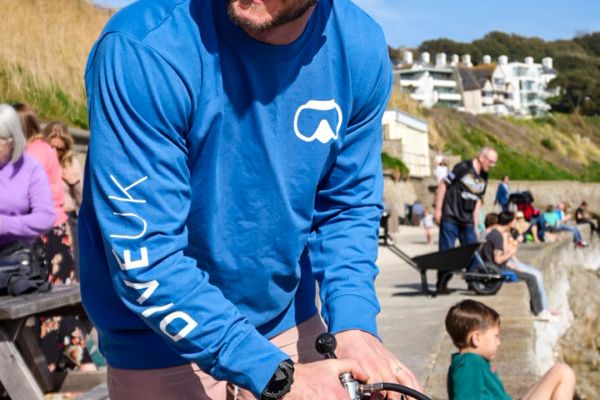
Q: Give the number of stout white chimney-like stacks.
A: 9